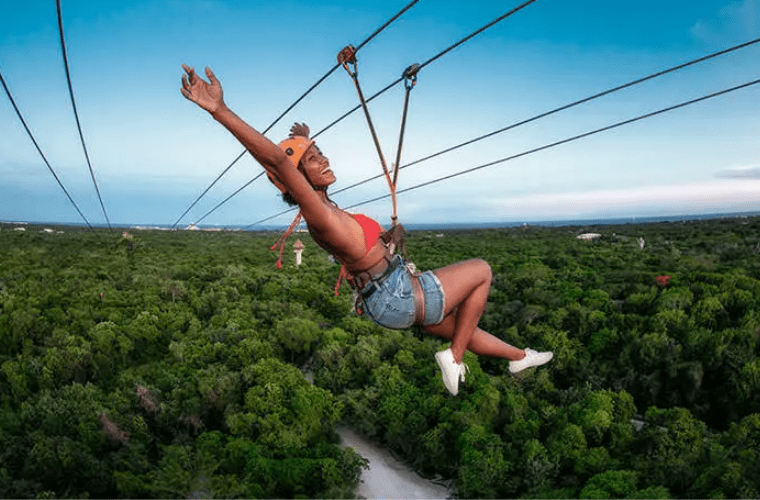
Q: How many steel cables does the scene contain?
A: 6